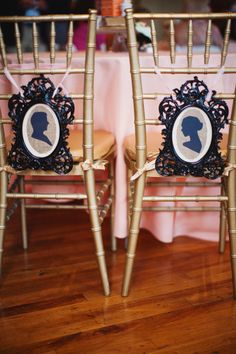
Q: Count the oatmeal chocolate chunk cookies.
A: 0